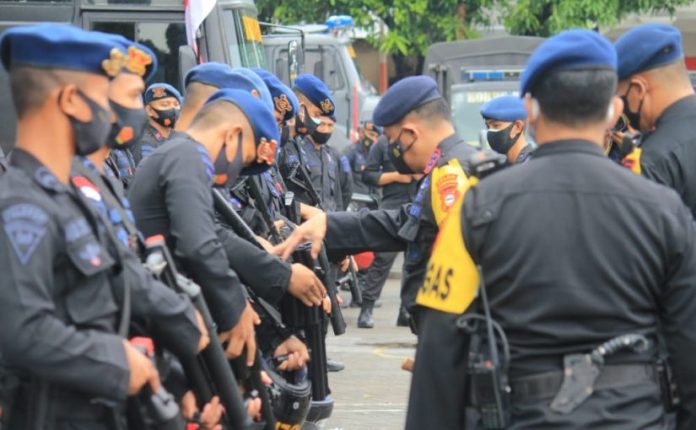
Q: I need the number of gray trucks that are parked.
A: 3